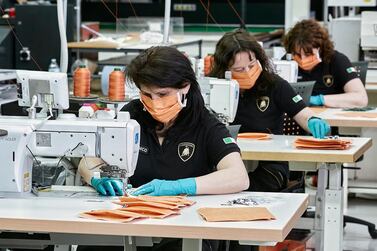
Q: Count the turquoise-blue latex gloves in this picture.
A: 4